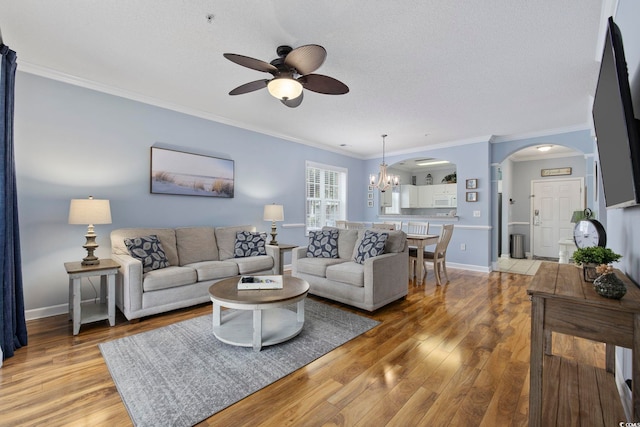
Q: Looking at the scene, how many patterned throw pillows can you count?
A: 4